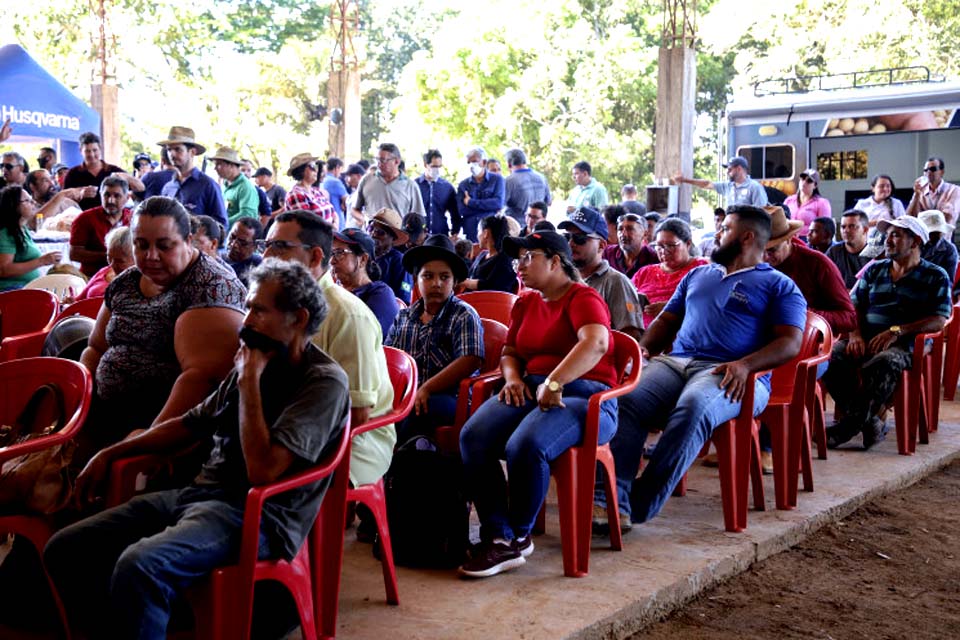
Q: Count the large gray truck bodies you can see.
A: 1